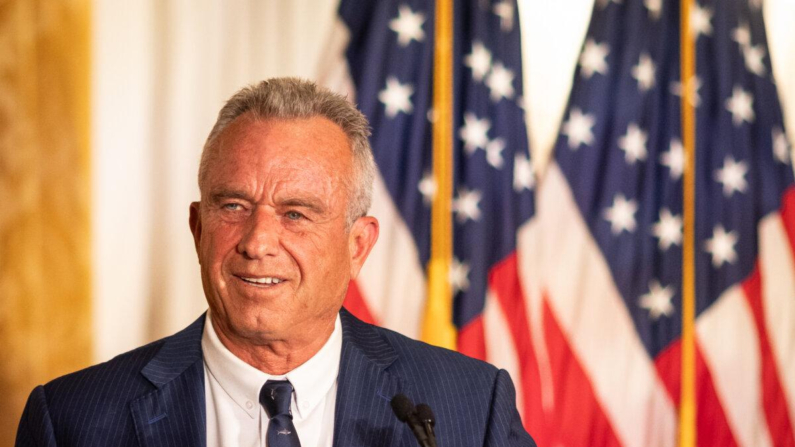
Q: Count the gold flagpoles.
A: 2